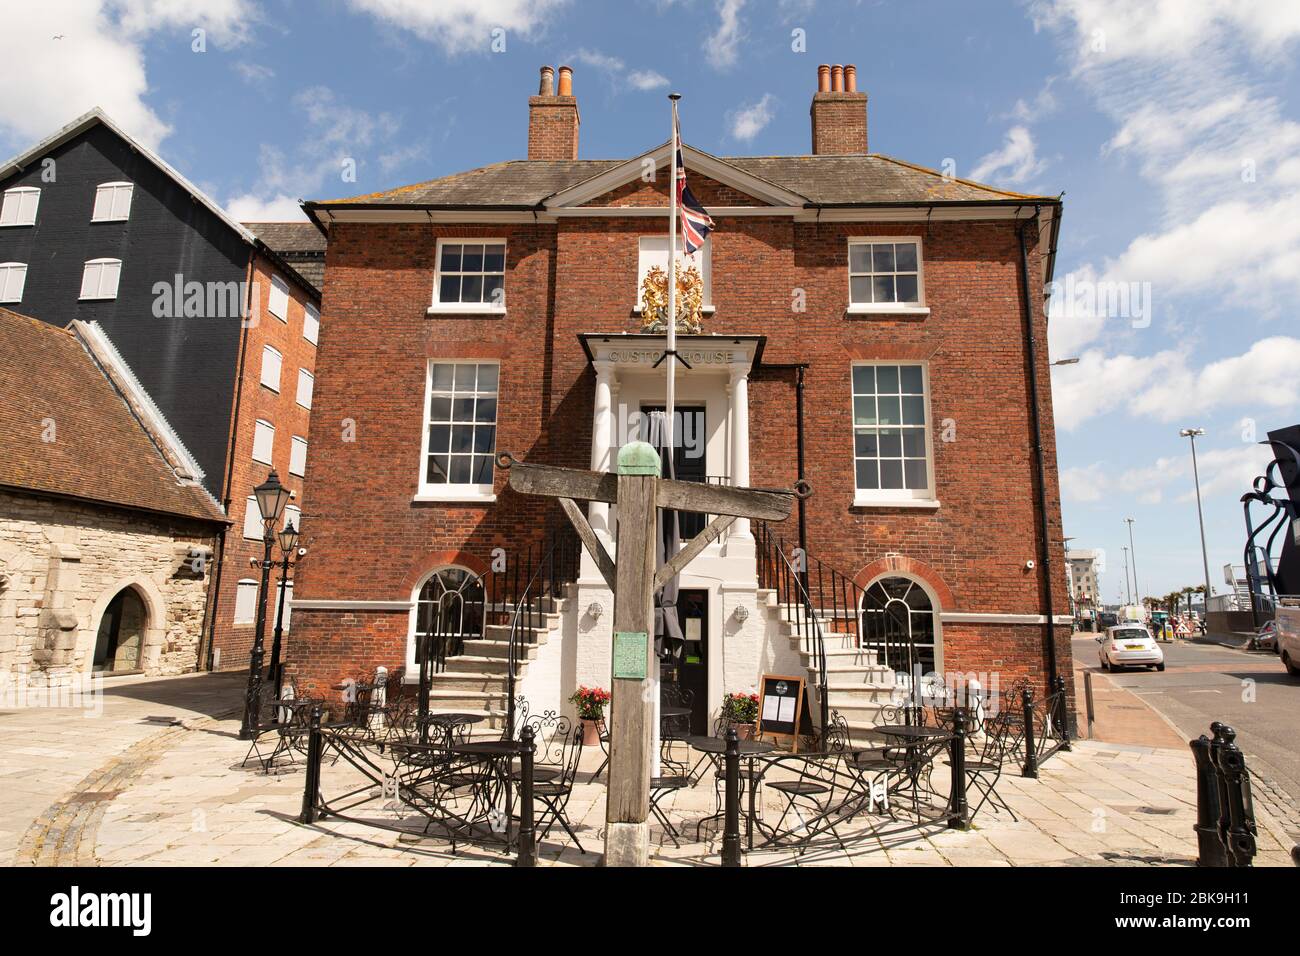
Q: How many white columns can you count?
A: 2